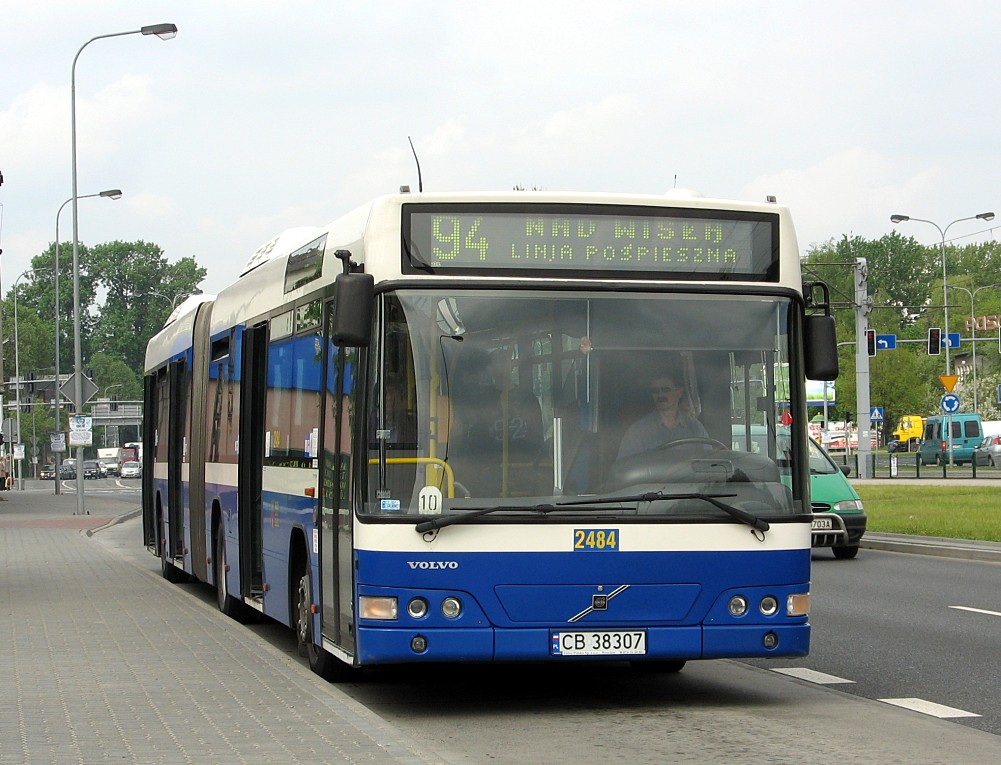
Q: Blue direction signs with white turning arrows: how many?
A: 2